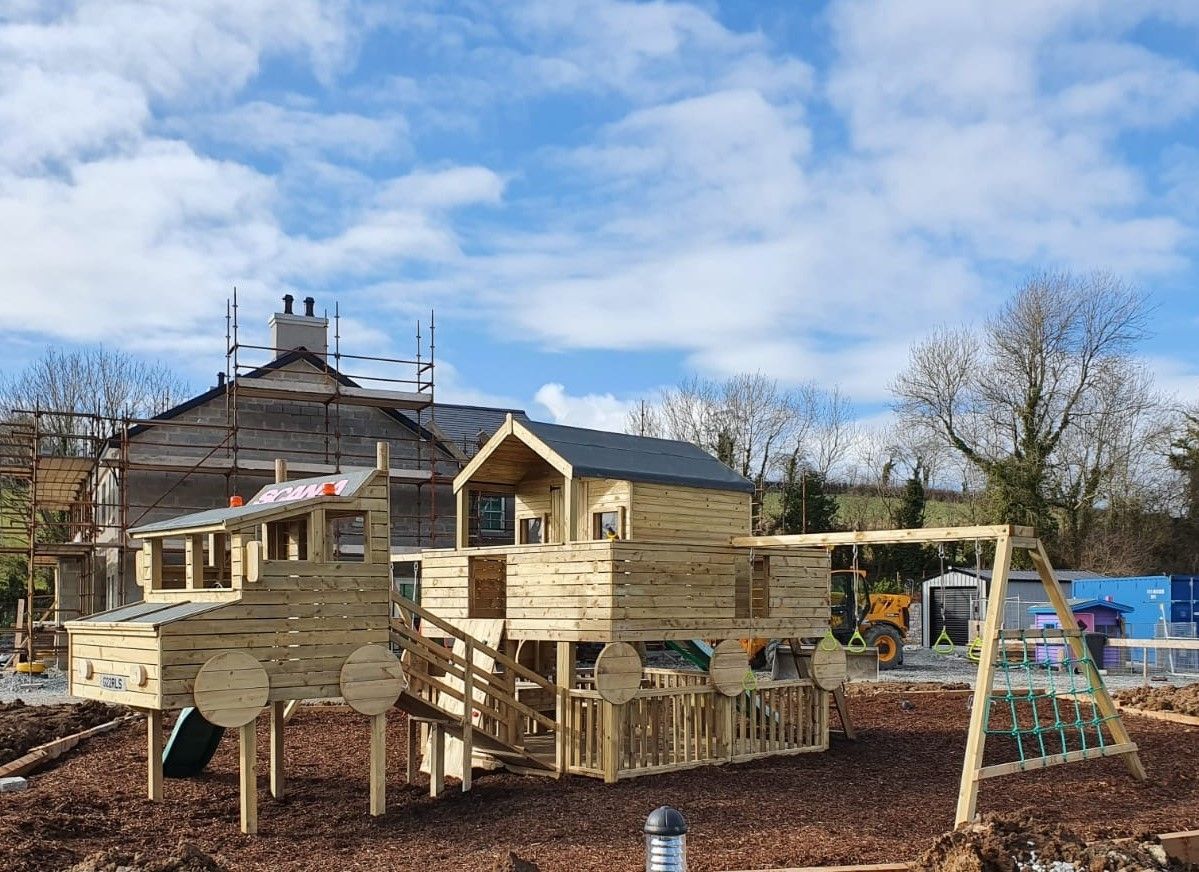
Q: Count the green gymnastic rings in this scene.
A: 5